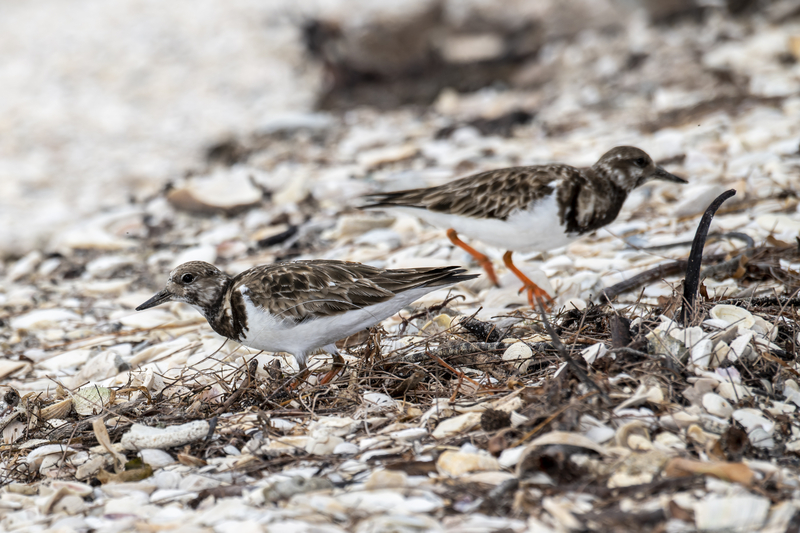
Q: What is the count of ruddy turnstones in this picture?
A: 2